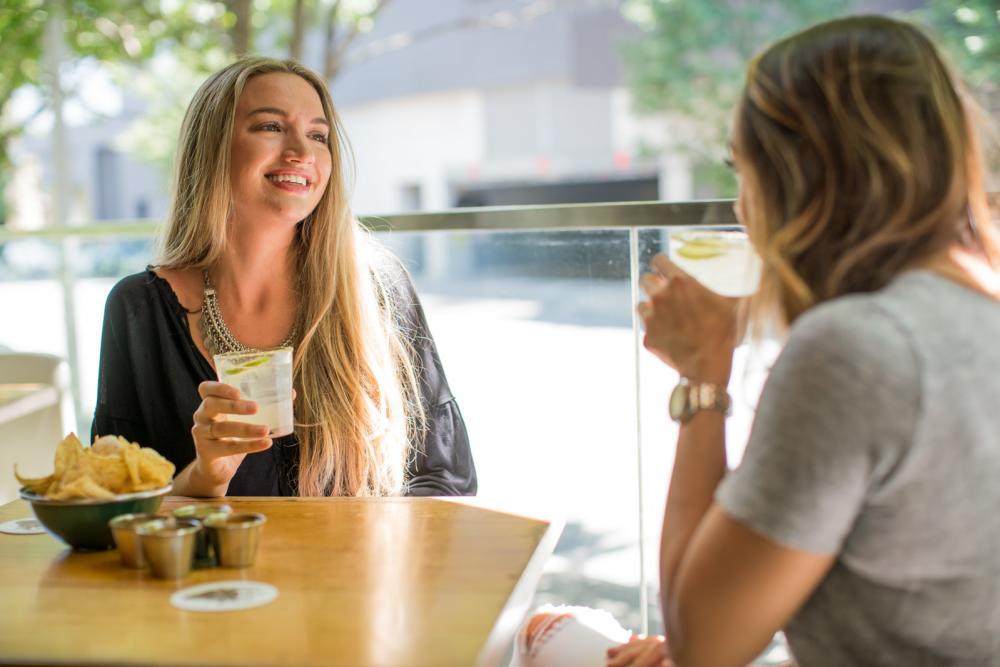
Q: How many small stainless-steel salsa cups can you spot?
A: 4